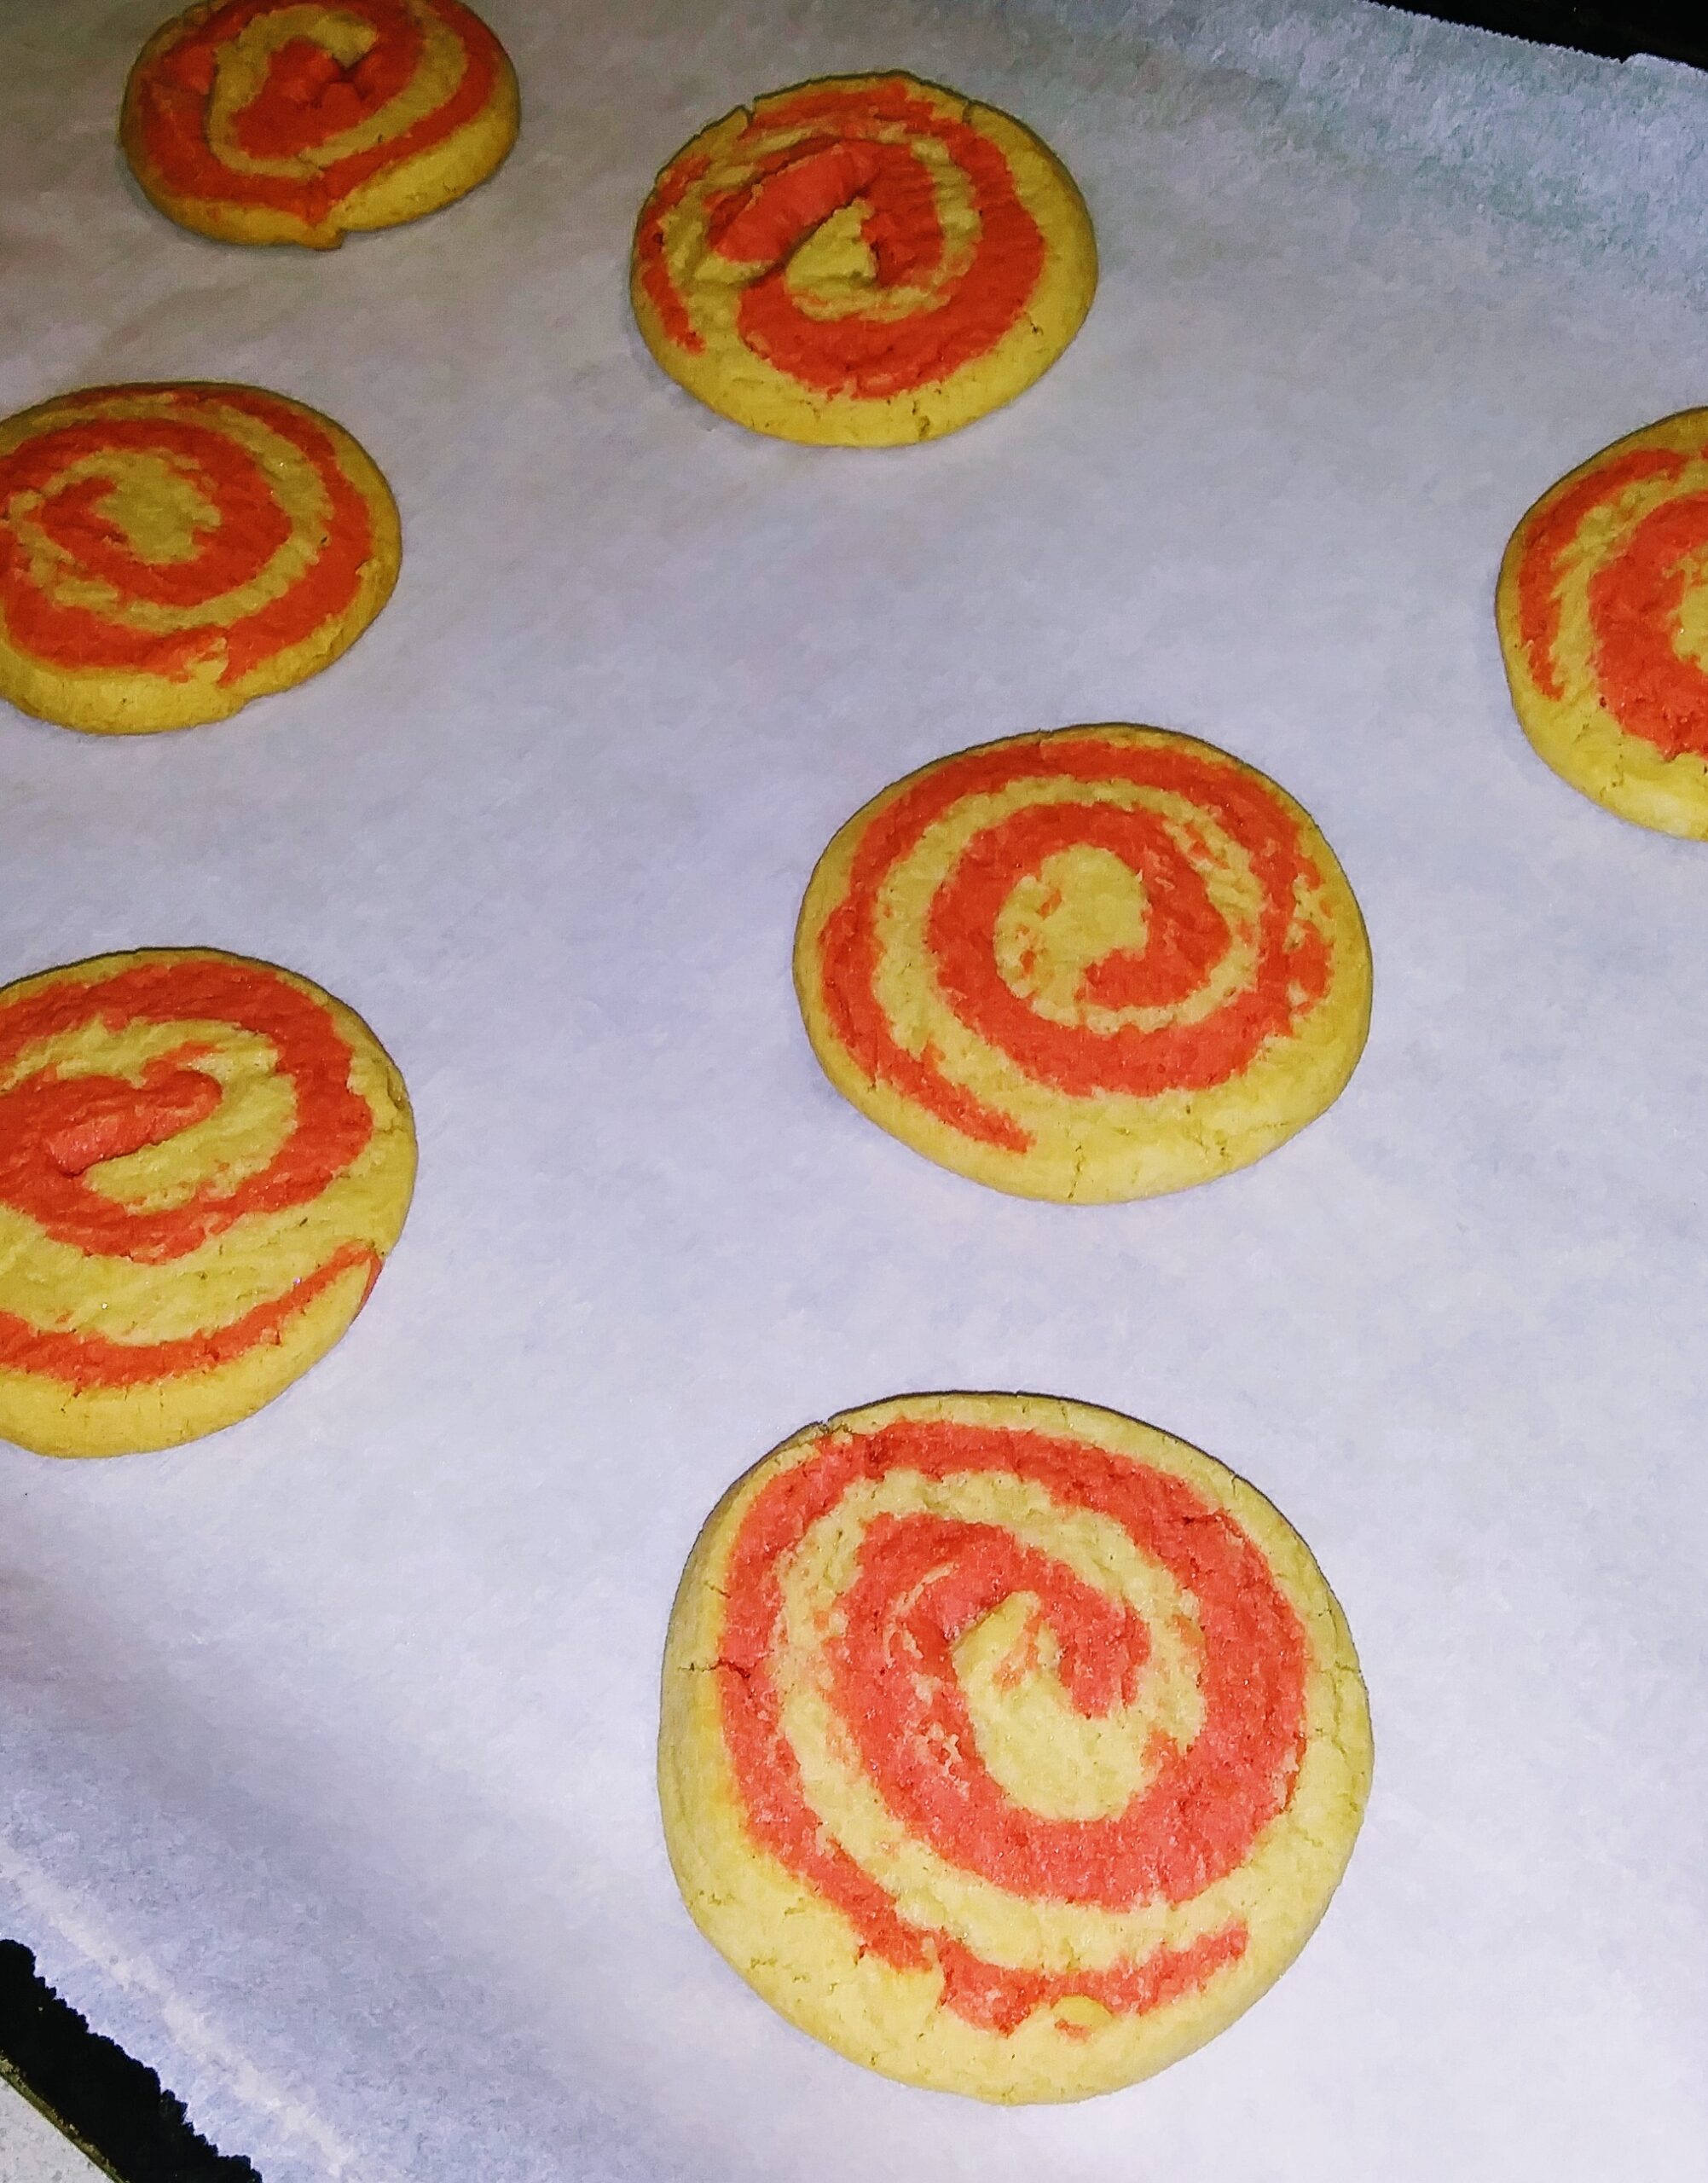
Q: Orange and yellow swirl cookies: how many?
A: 7